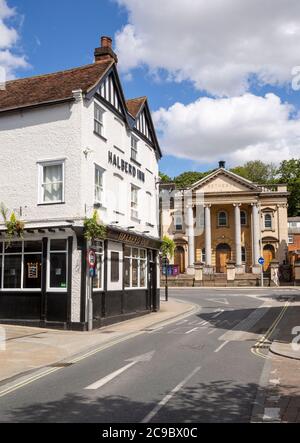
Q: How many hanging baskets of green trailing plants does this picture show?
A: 3